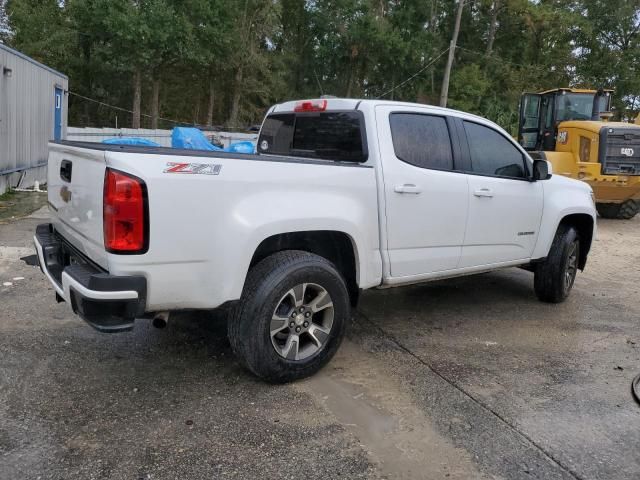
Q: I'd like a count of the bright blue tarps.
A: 3